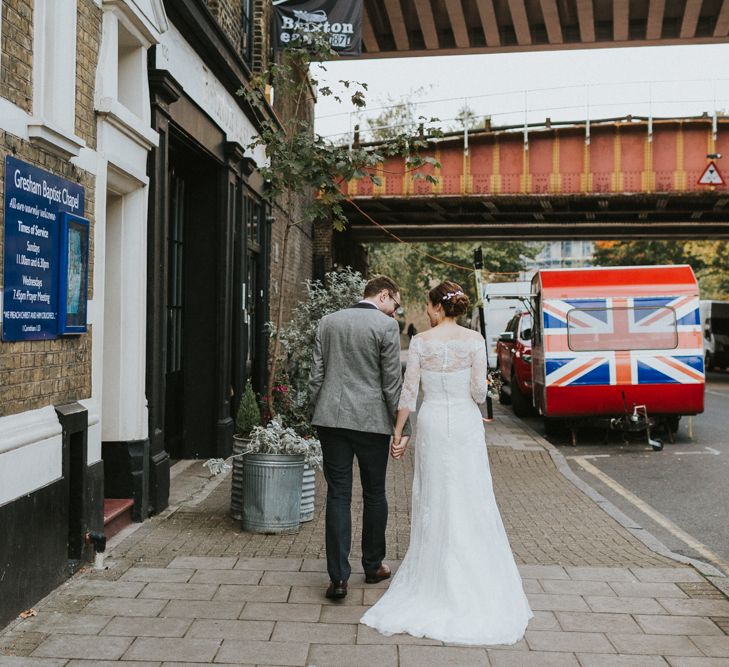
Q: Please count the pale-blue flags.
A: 0